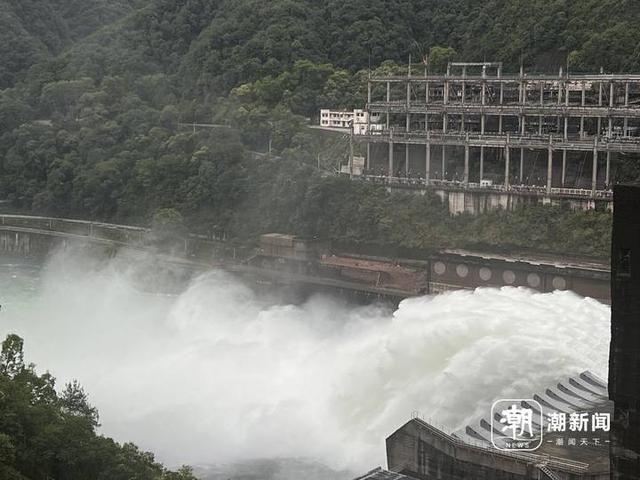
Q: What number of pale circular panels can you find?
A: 6